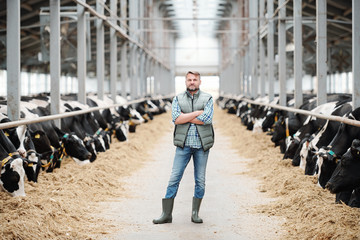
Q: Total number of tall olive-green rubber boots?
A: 2